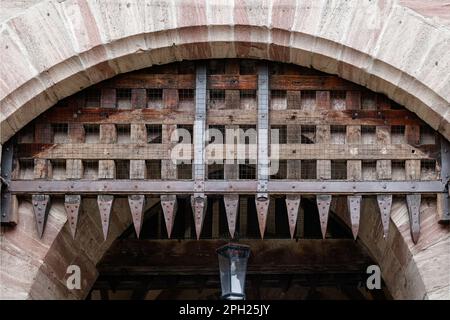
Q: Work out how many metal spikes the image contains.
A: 13